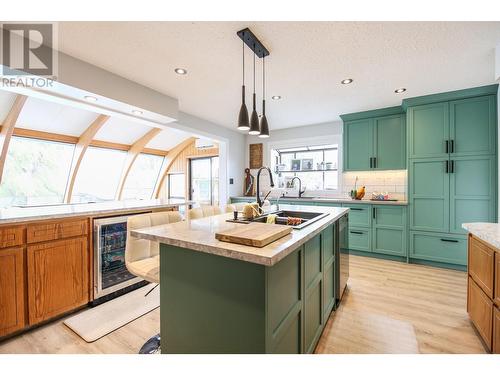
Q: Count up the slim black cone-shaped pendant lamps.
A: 3